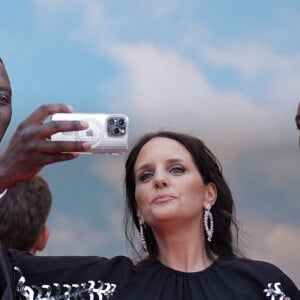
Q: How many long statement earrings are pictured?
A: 2